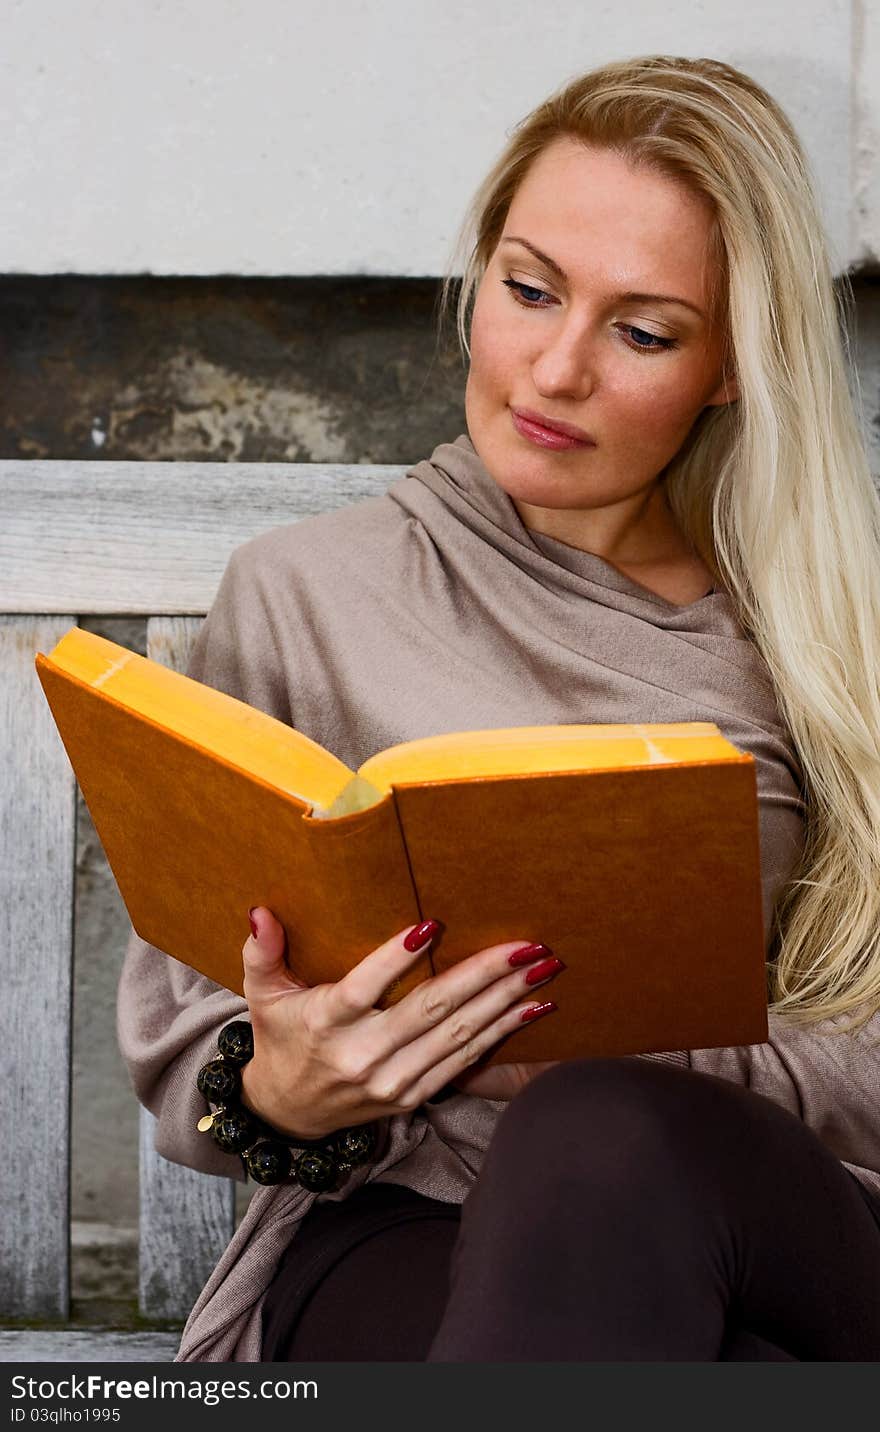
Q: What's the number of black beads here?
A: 6